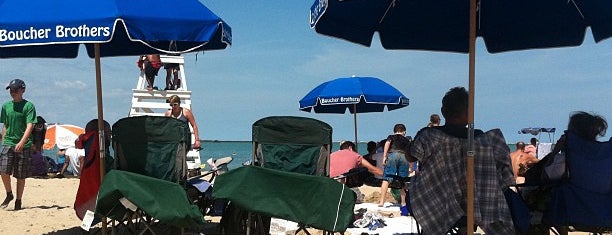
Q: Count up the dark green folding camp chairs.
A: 2